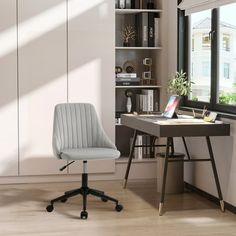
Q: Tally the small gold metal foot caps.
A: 3